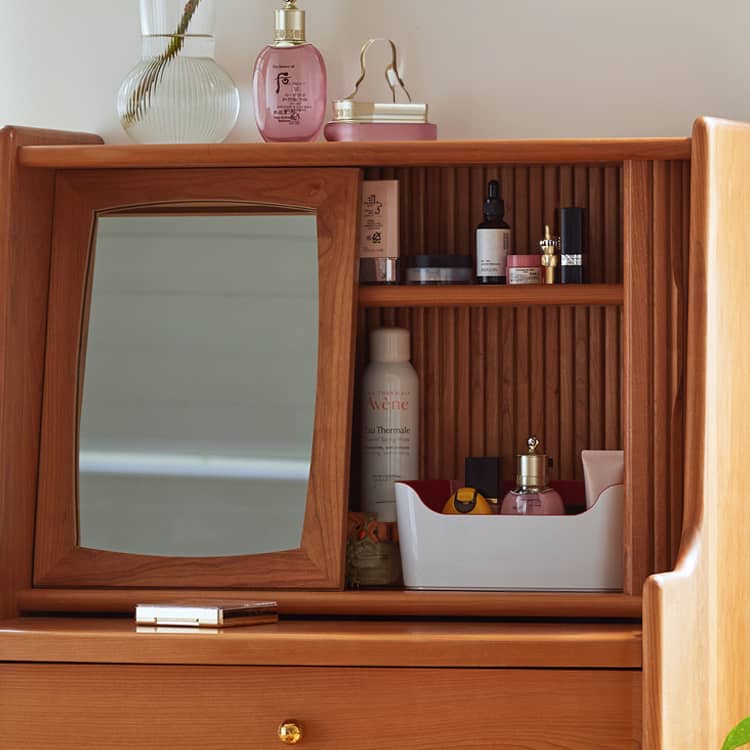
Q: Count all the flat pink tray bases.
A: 1